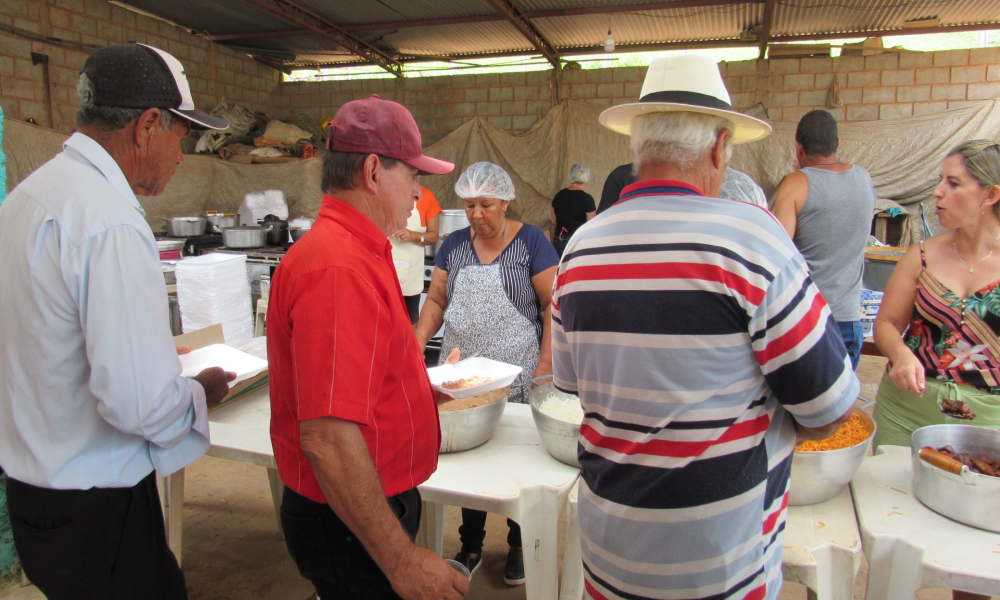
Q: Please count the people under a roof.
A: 10